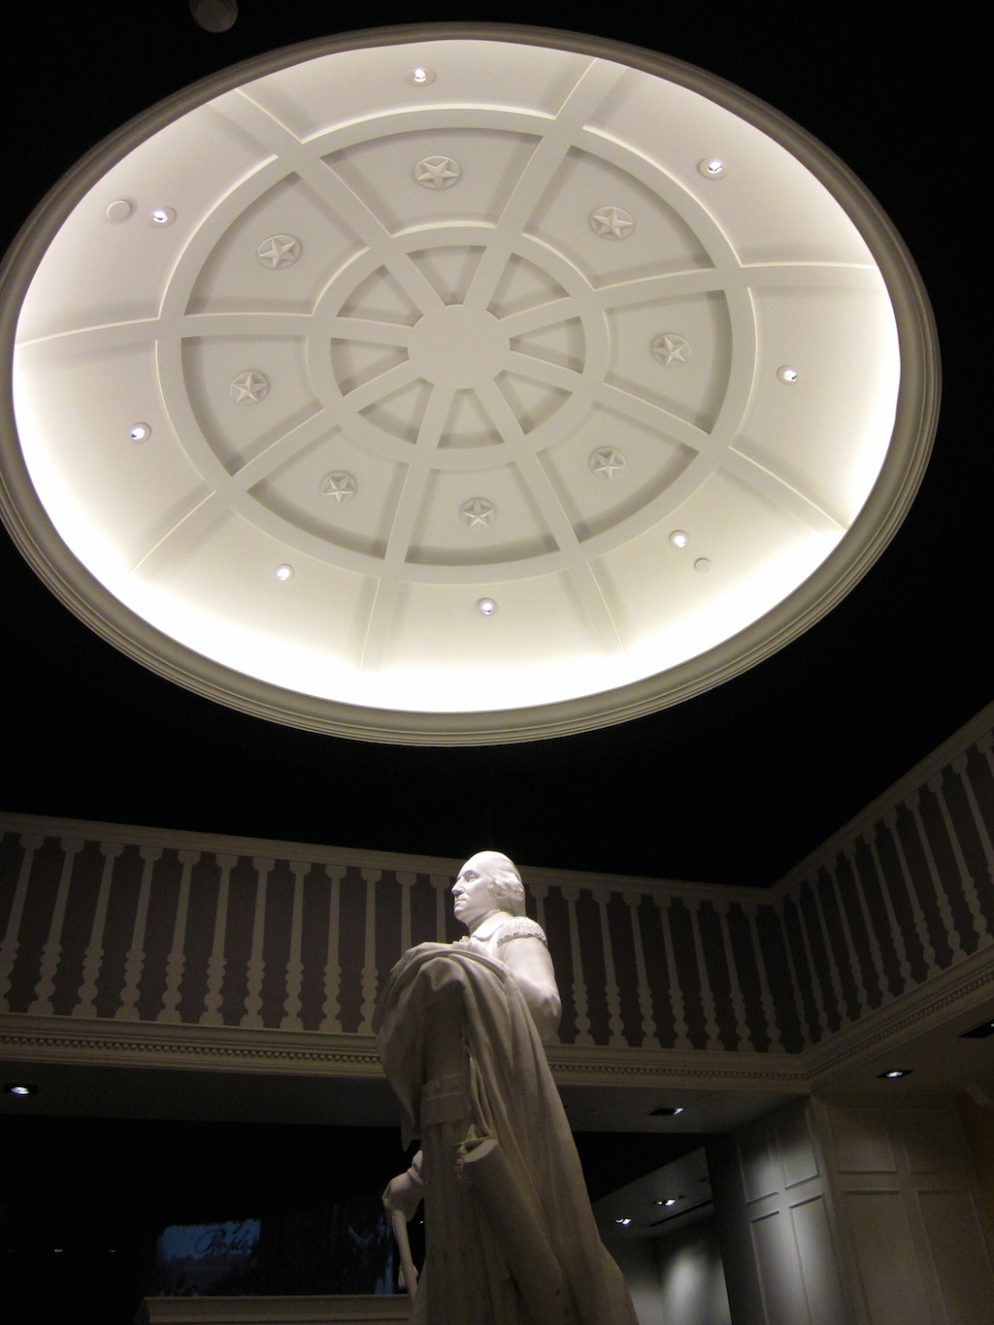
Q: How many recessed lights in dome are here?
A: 8